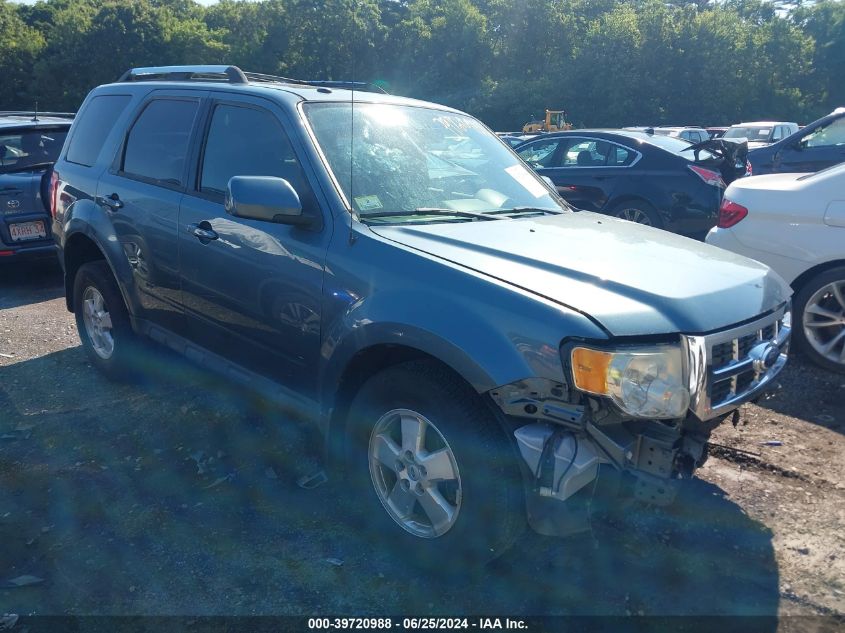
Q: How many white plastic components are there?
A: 1